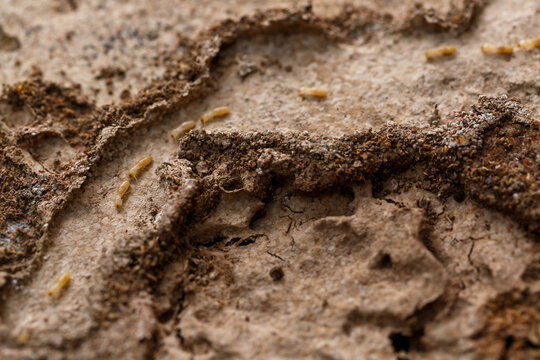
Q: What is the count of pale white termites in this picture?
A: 9